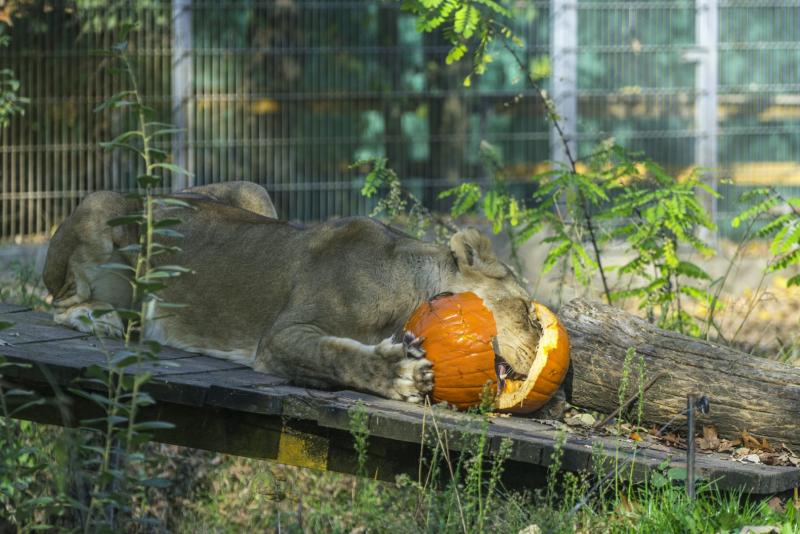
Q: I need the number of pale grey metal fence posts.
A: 3